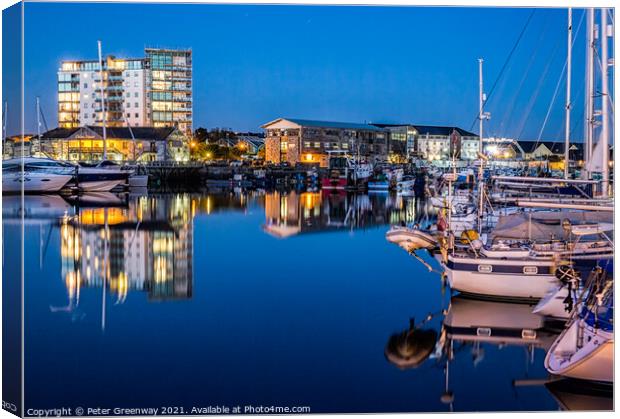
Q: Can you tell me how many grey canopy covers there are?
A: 1